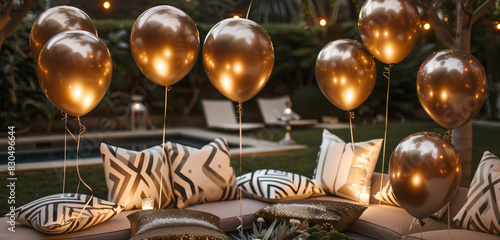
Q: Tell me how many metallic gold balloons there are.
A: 8